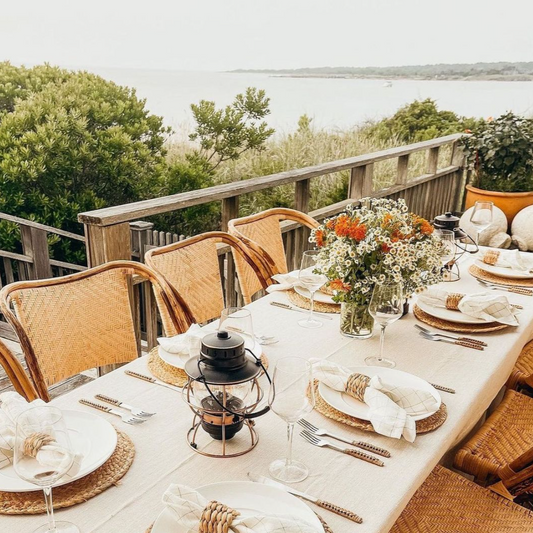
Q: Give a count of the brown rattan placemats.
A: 7